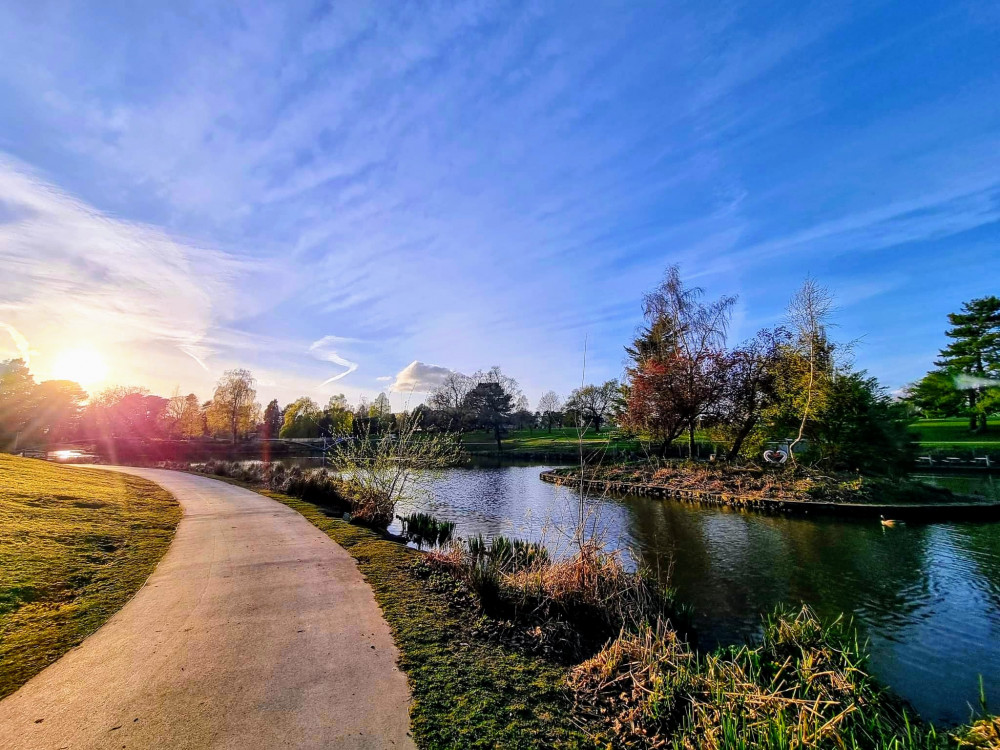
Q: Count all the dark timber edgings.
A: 1